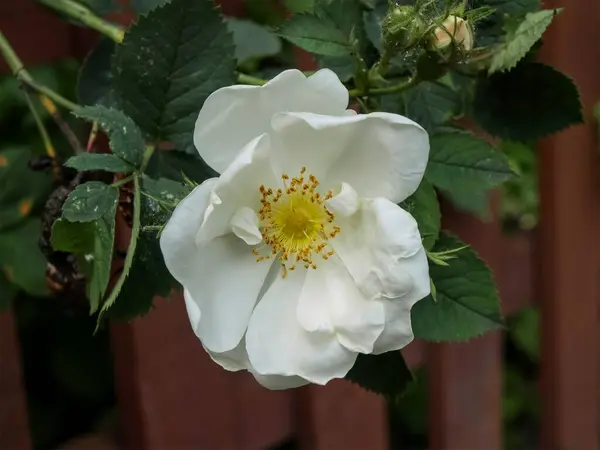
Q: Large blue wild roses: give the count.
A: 0